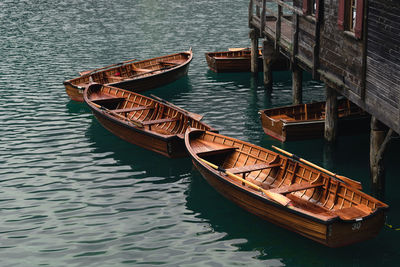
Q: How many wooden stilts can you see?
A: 5